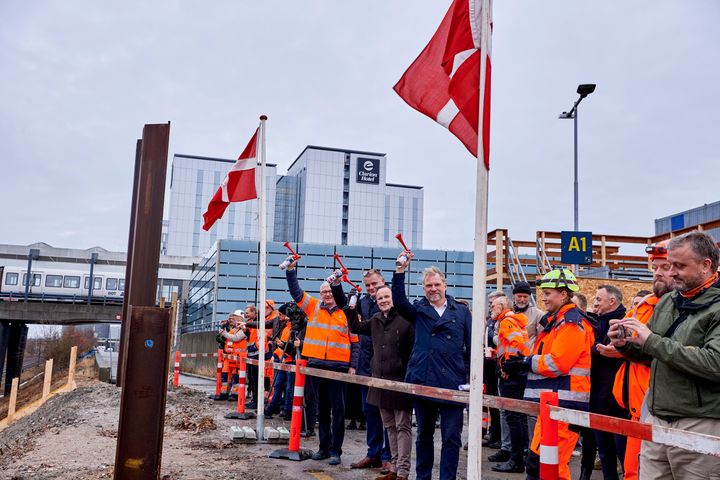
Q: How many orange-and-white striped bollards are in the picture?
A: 5